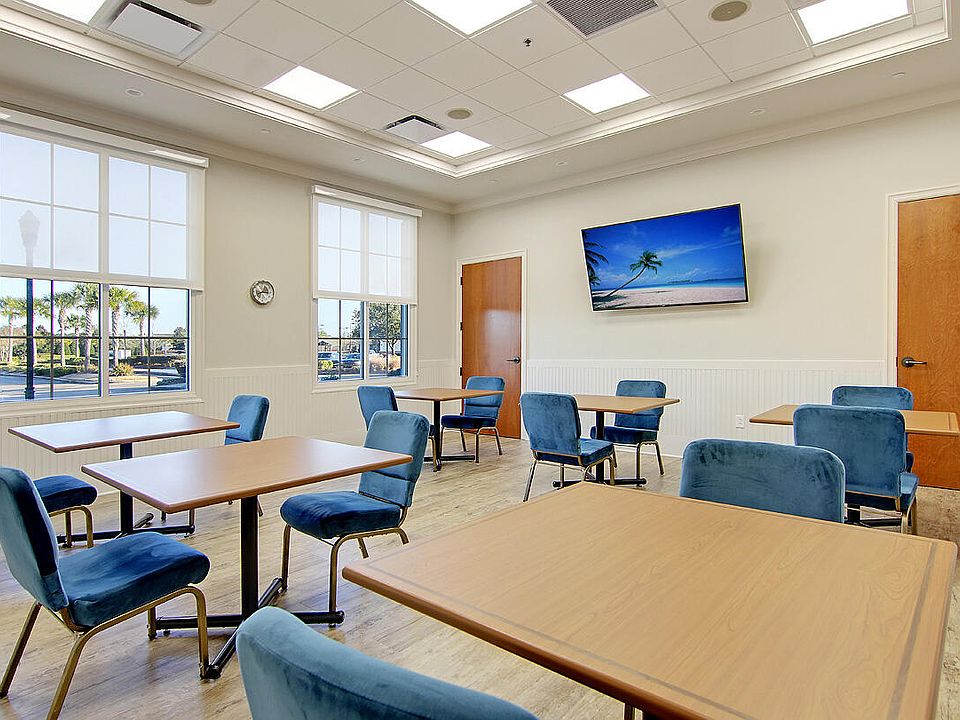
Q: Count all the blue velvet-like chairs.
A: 12